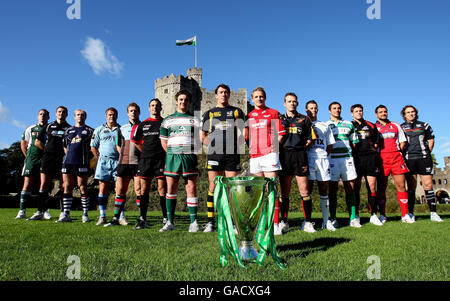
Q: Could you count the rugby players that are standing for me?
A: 15